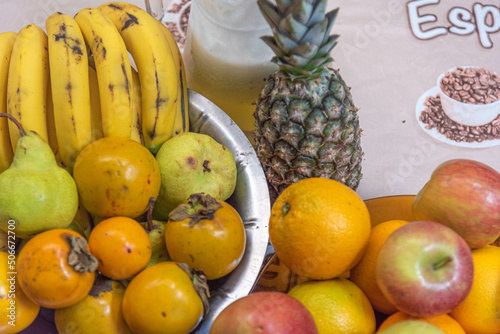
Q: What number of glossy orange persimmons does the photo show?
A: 7